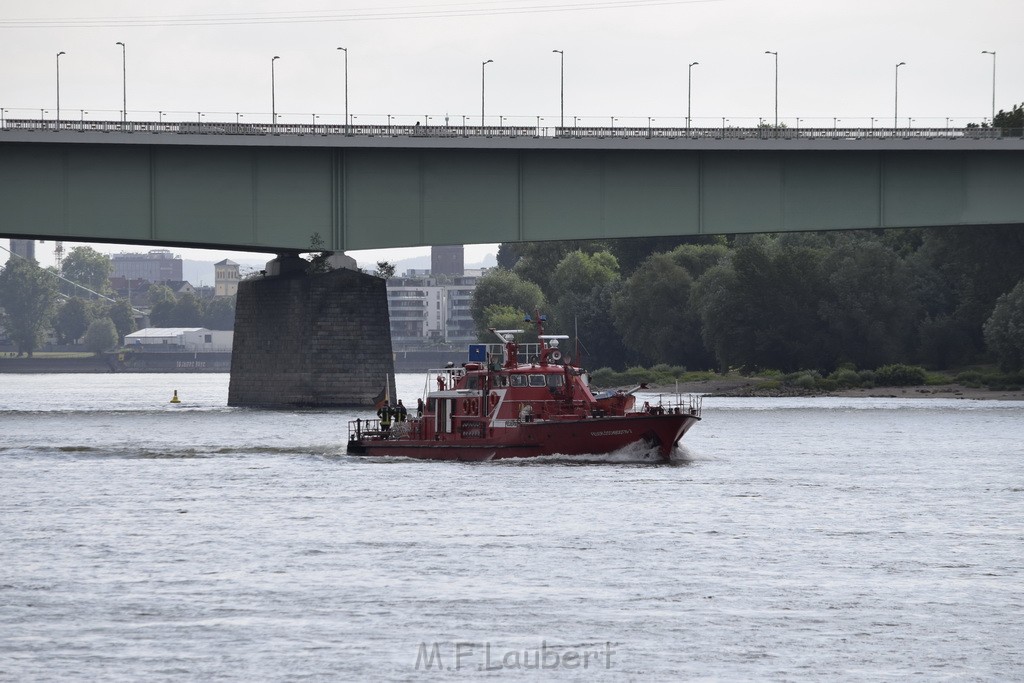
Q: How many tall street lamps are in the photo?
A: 10